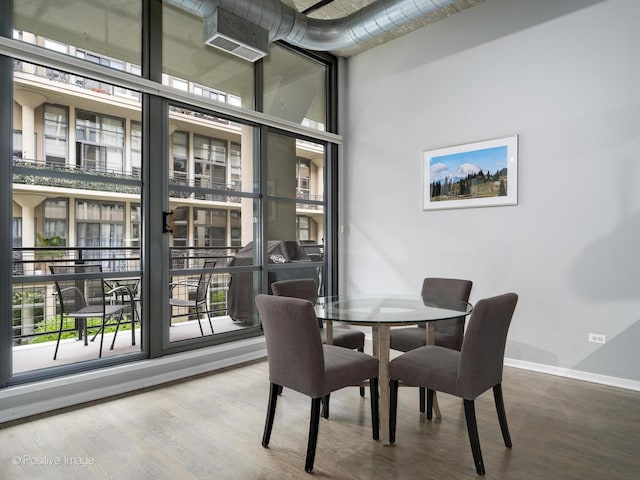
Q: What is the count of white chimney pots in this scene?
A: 0